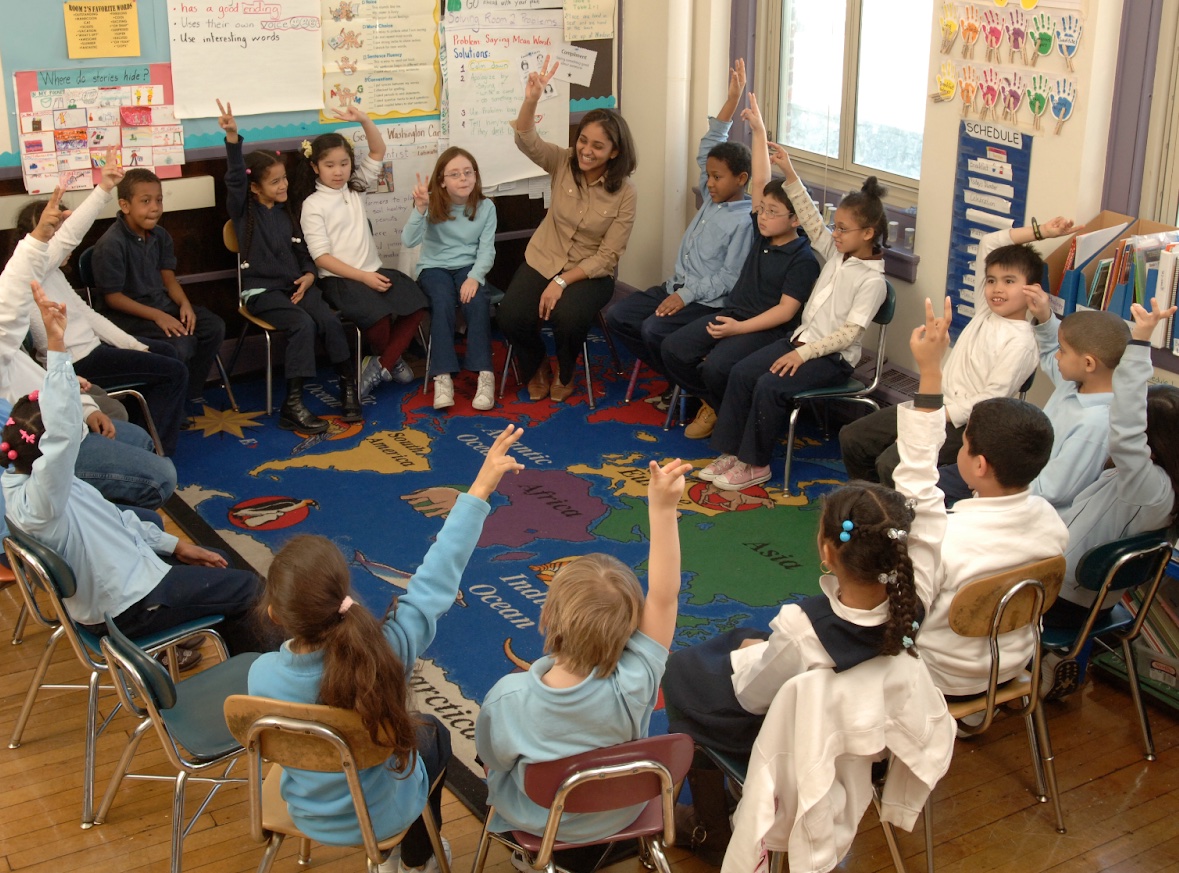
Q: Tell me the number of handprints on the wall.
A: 12